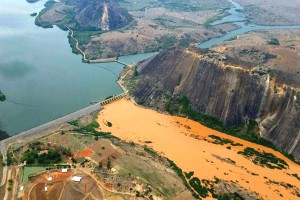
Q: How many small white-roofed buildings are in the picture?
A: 5